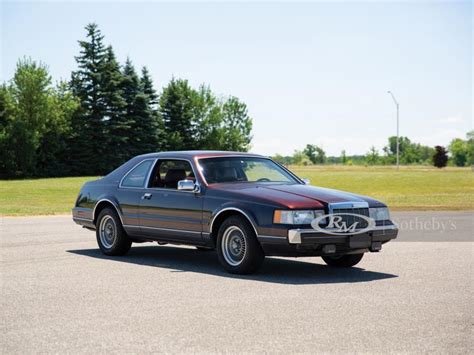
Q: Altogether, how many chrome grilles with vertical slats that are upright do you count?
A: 1